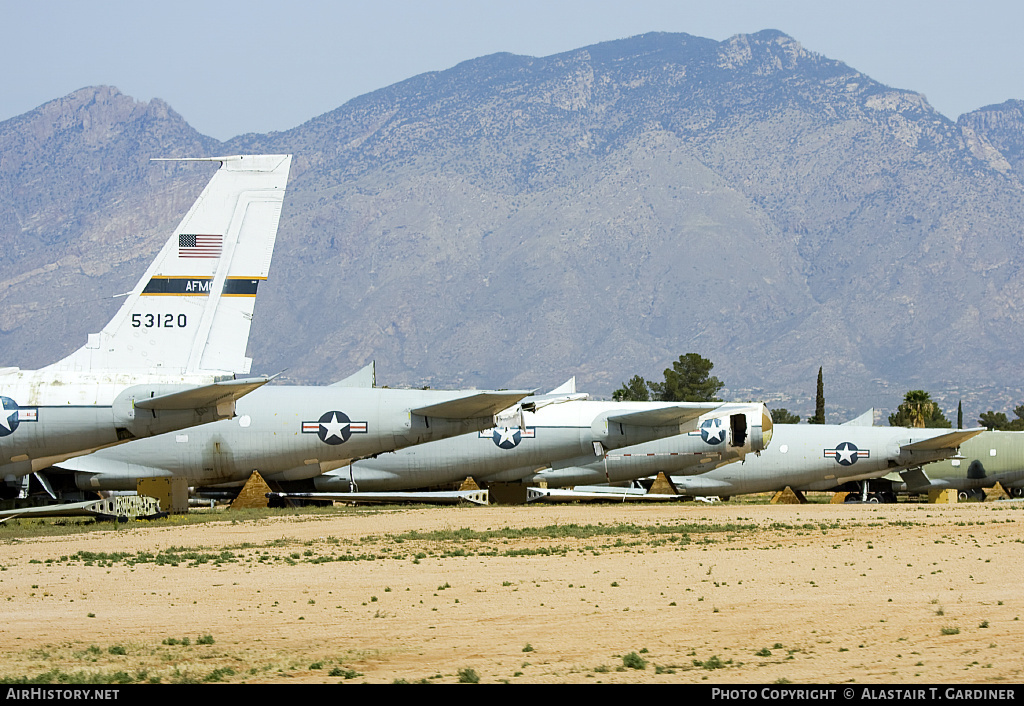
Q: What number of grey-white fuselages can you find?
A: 5